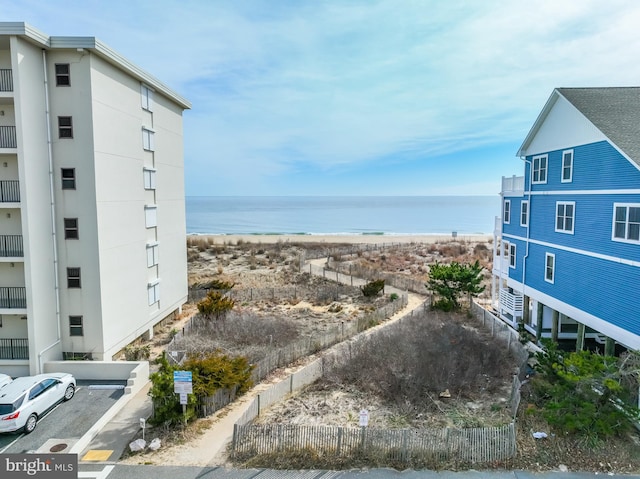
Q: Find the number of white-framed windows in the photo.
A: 8